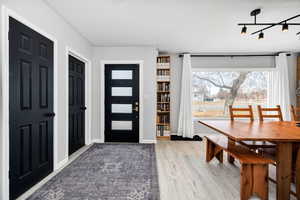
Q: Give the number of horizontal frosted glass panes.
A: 4